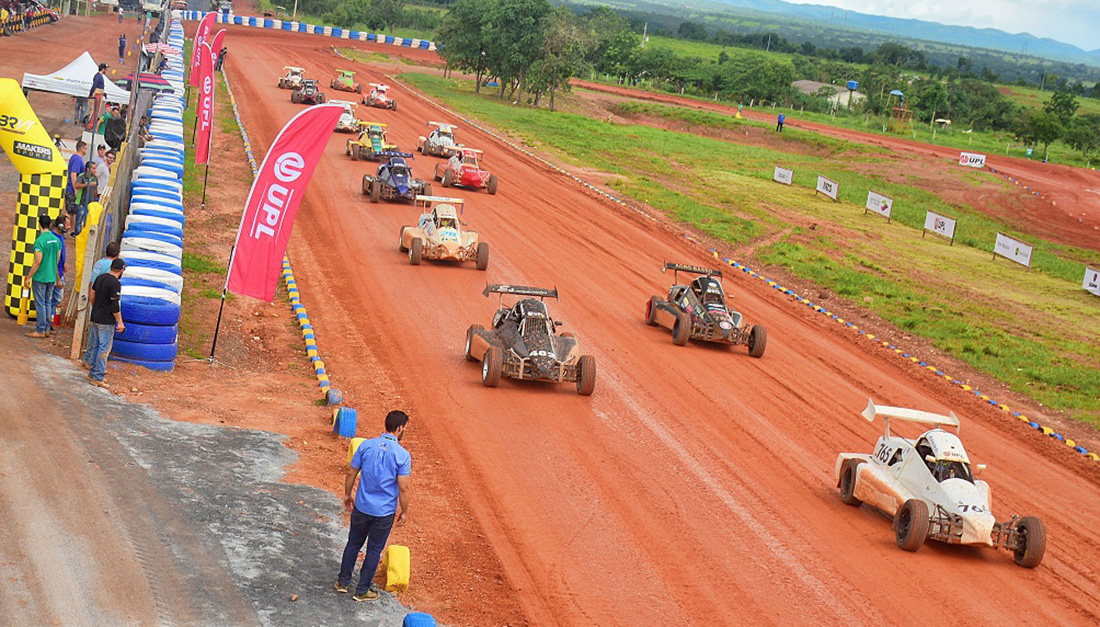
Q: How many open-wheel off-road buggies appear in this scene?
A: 13